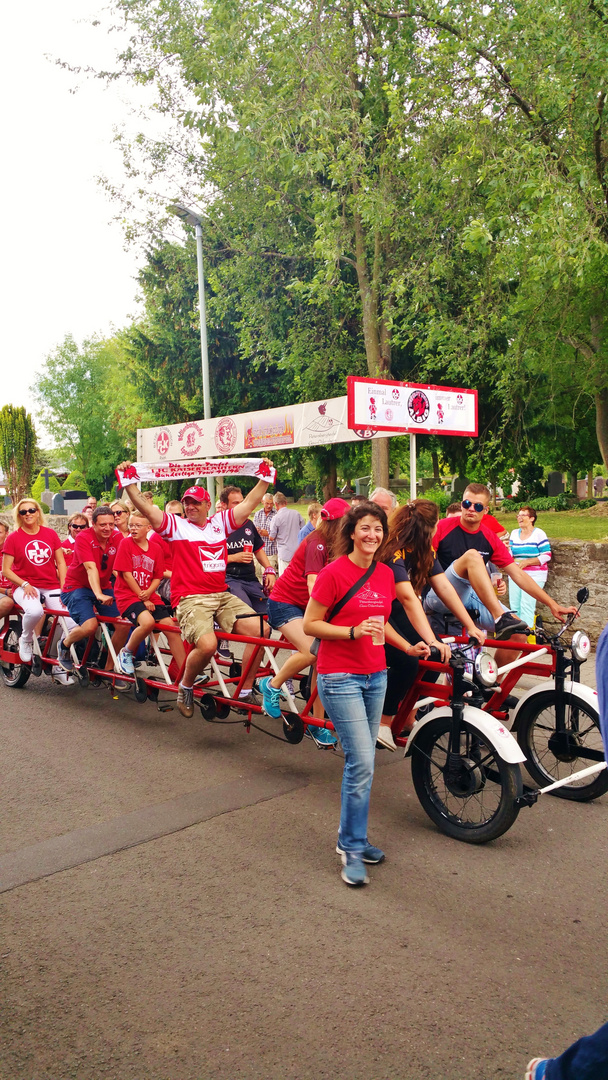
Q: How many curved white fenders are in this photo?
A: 2